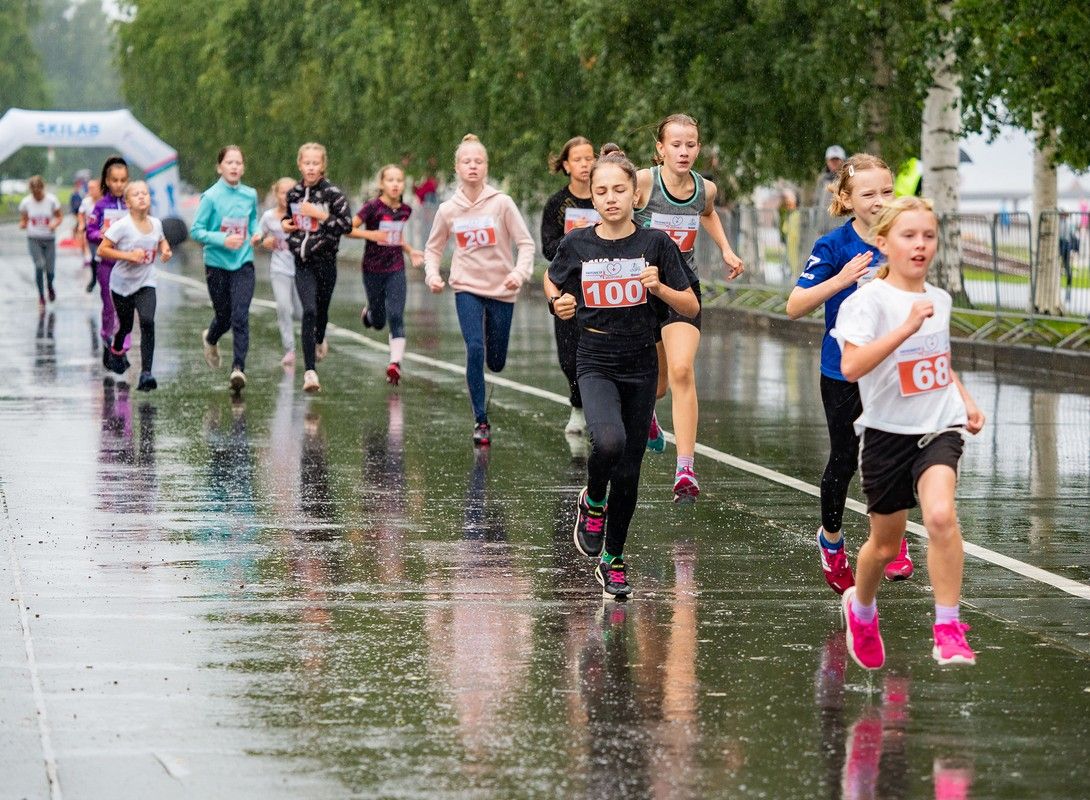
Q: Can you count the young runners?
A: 14